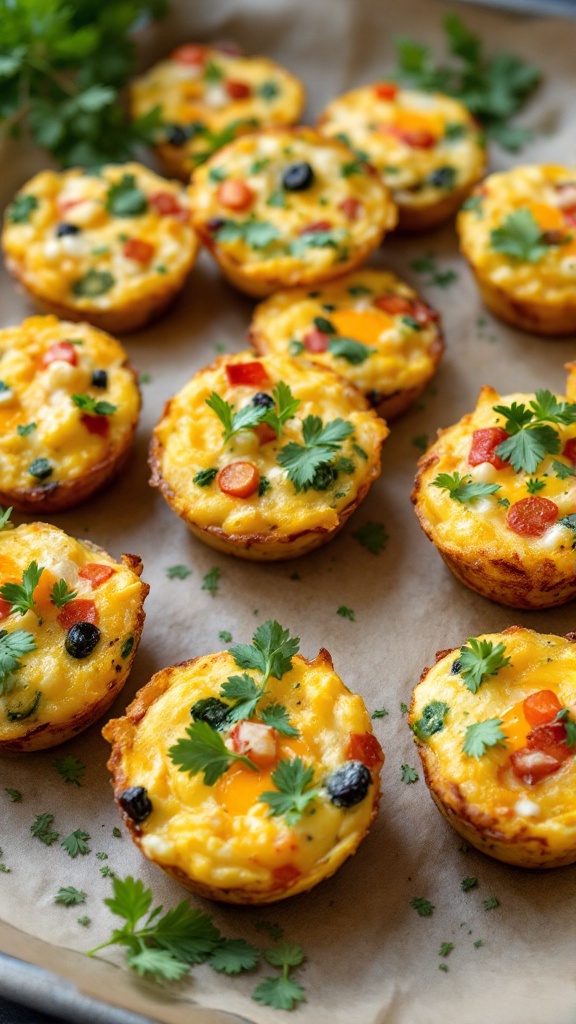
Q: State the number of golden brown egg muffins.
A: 12